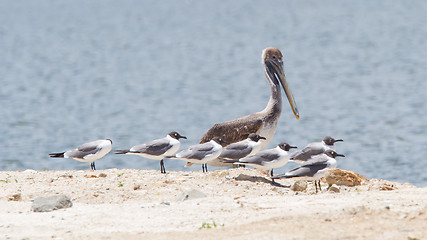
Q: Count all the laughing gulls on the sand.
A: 7